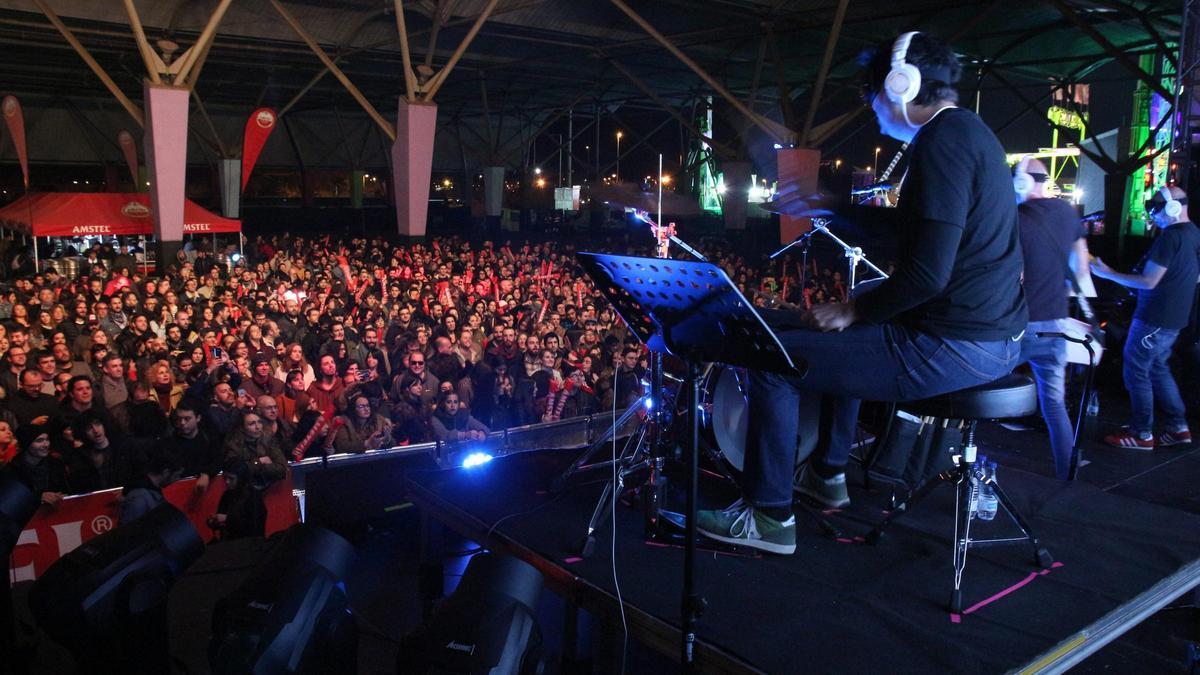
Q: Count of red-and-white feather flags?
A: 3